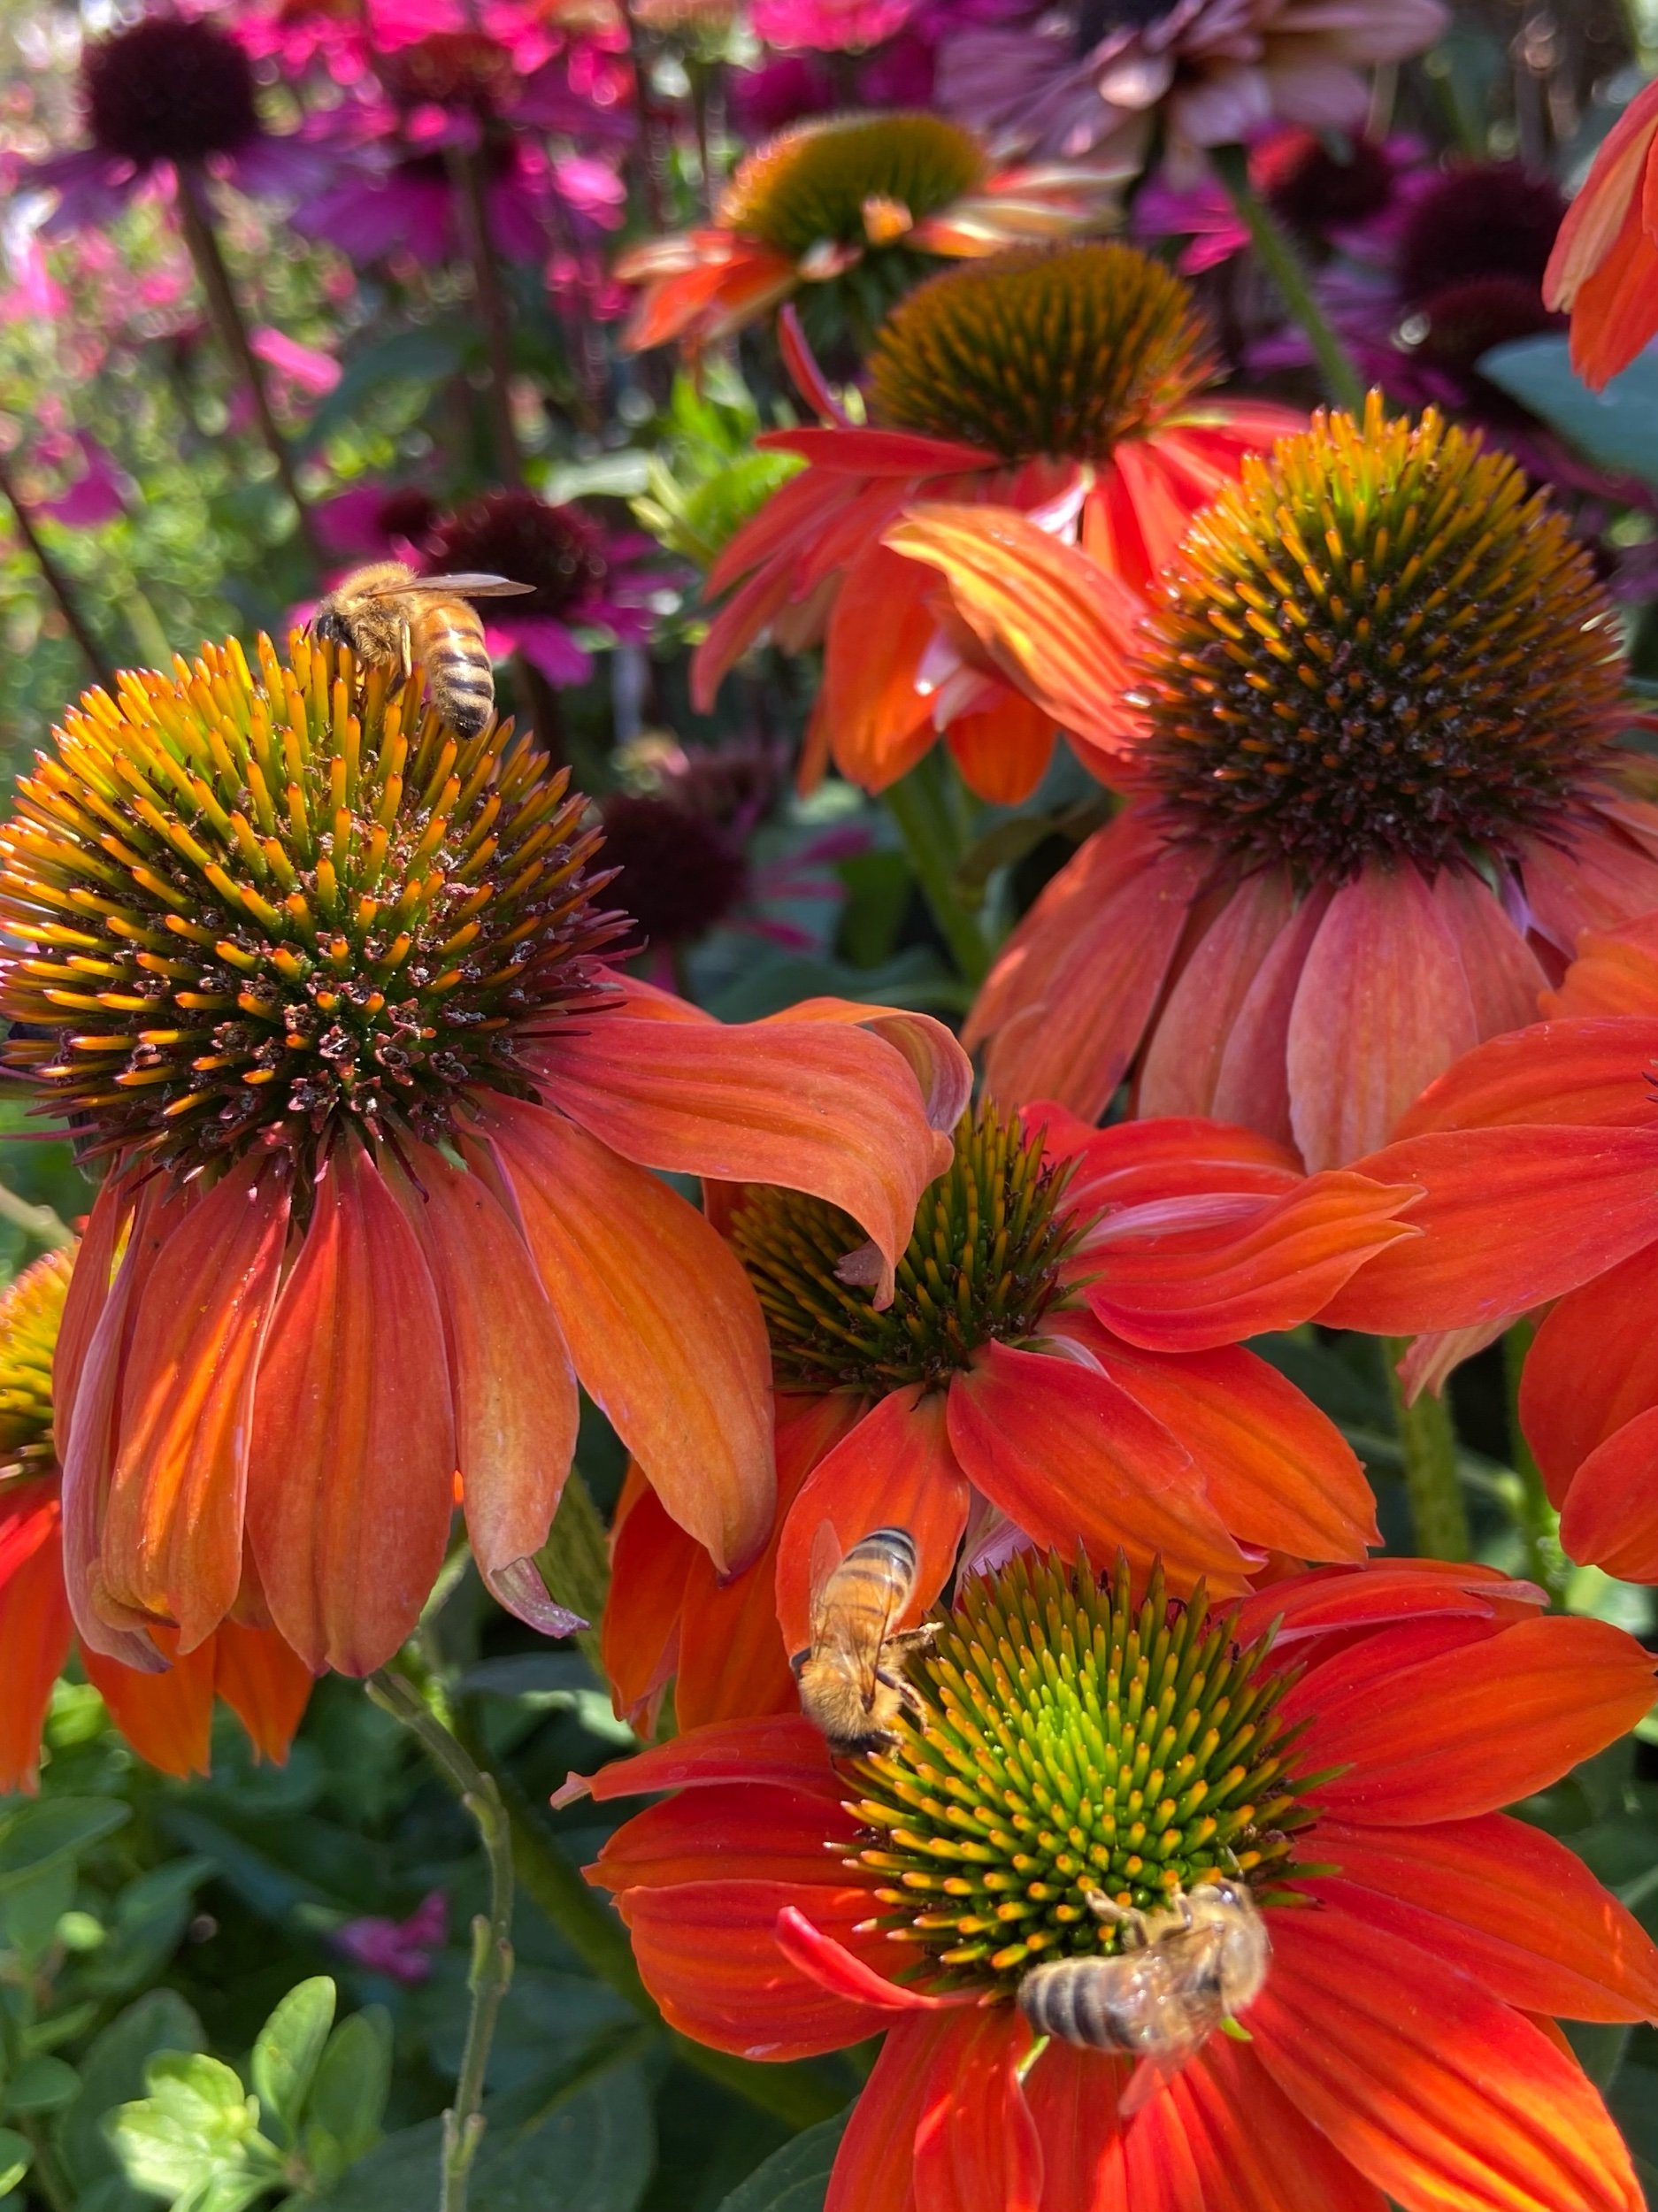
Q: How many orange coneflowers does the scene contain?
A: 9